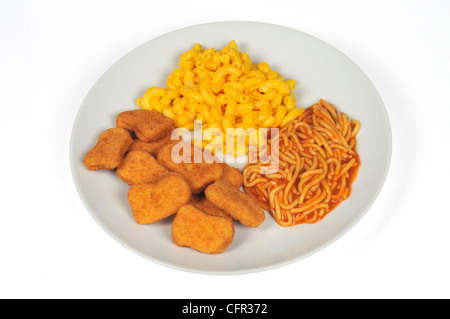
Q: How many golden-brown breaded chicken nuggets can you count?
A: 10